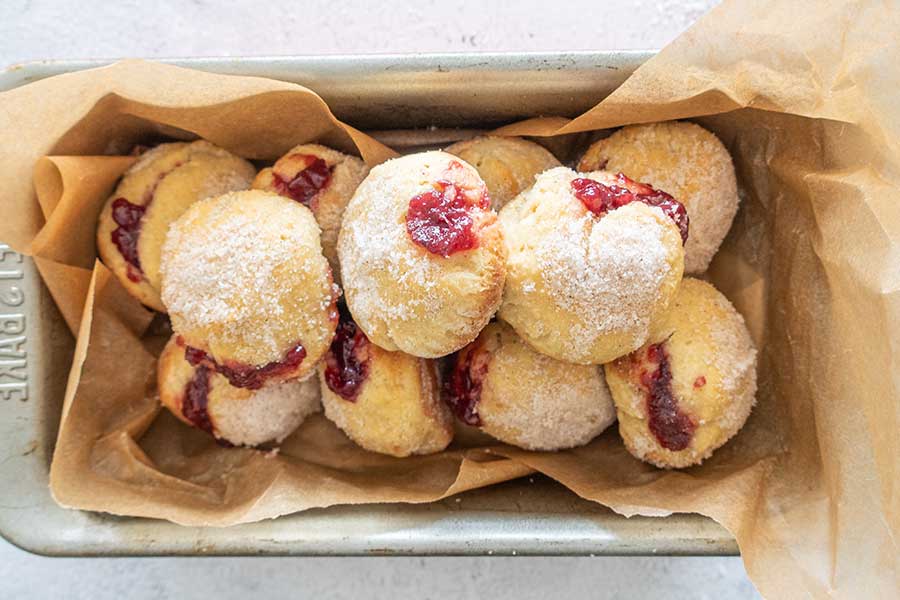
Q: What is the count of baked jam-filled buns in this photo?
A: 11